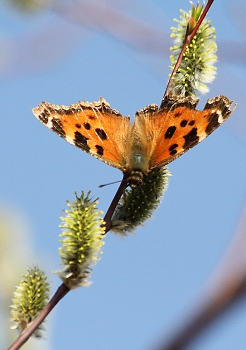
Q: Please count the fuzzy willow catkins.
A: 4